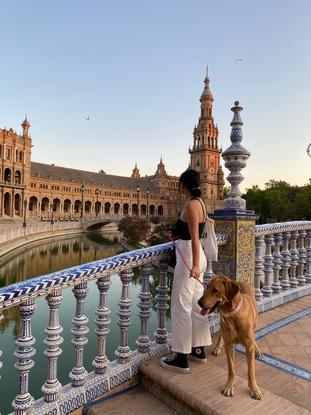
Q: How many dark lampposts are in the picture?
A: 6